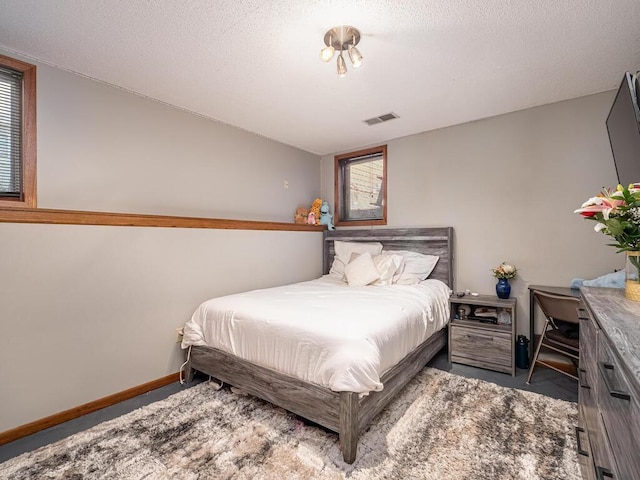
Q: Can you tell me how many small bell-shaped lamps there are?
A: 3